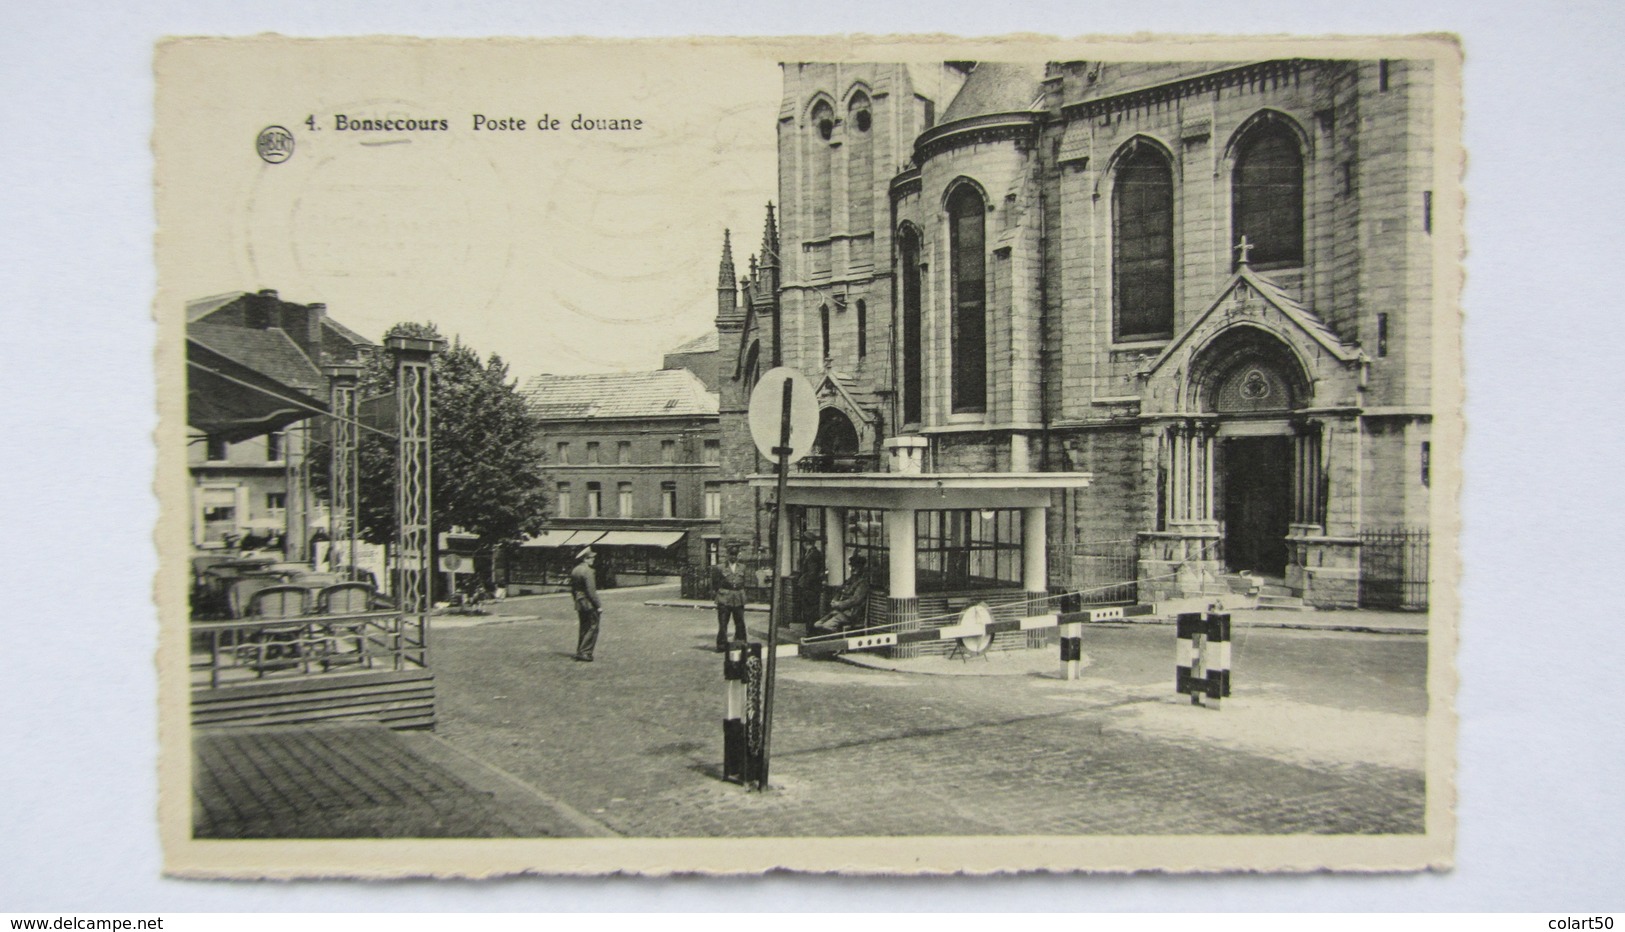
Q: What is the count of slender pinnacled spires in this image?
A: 2